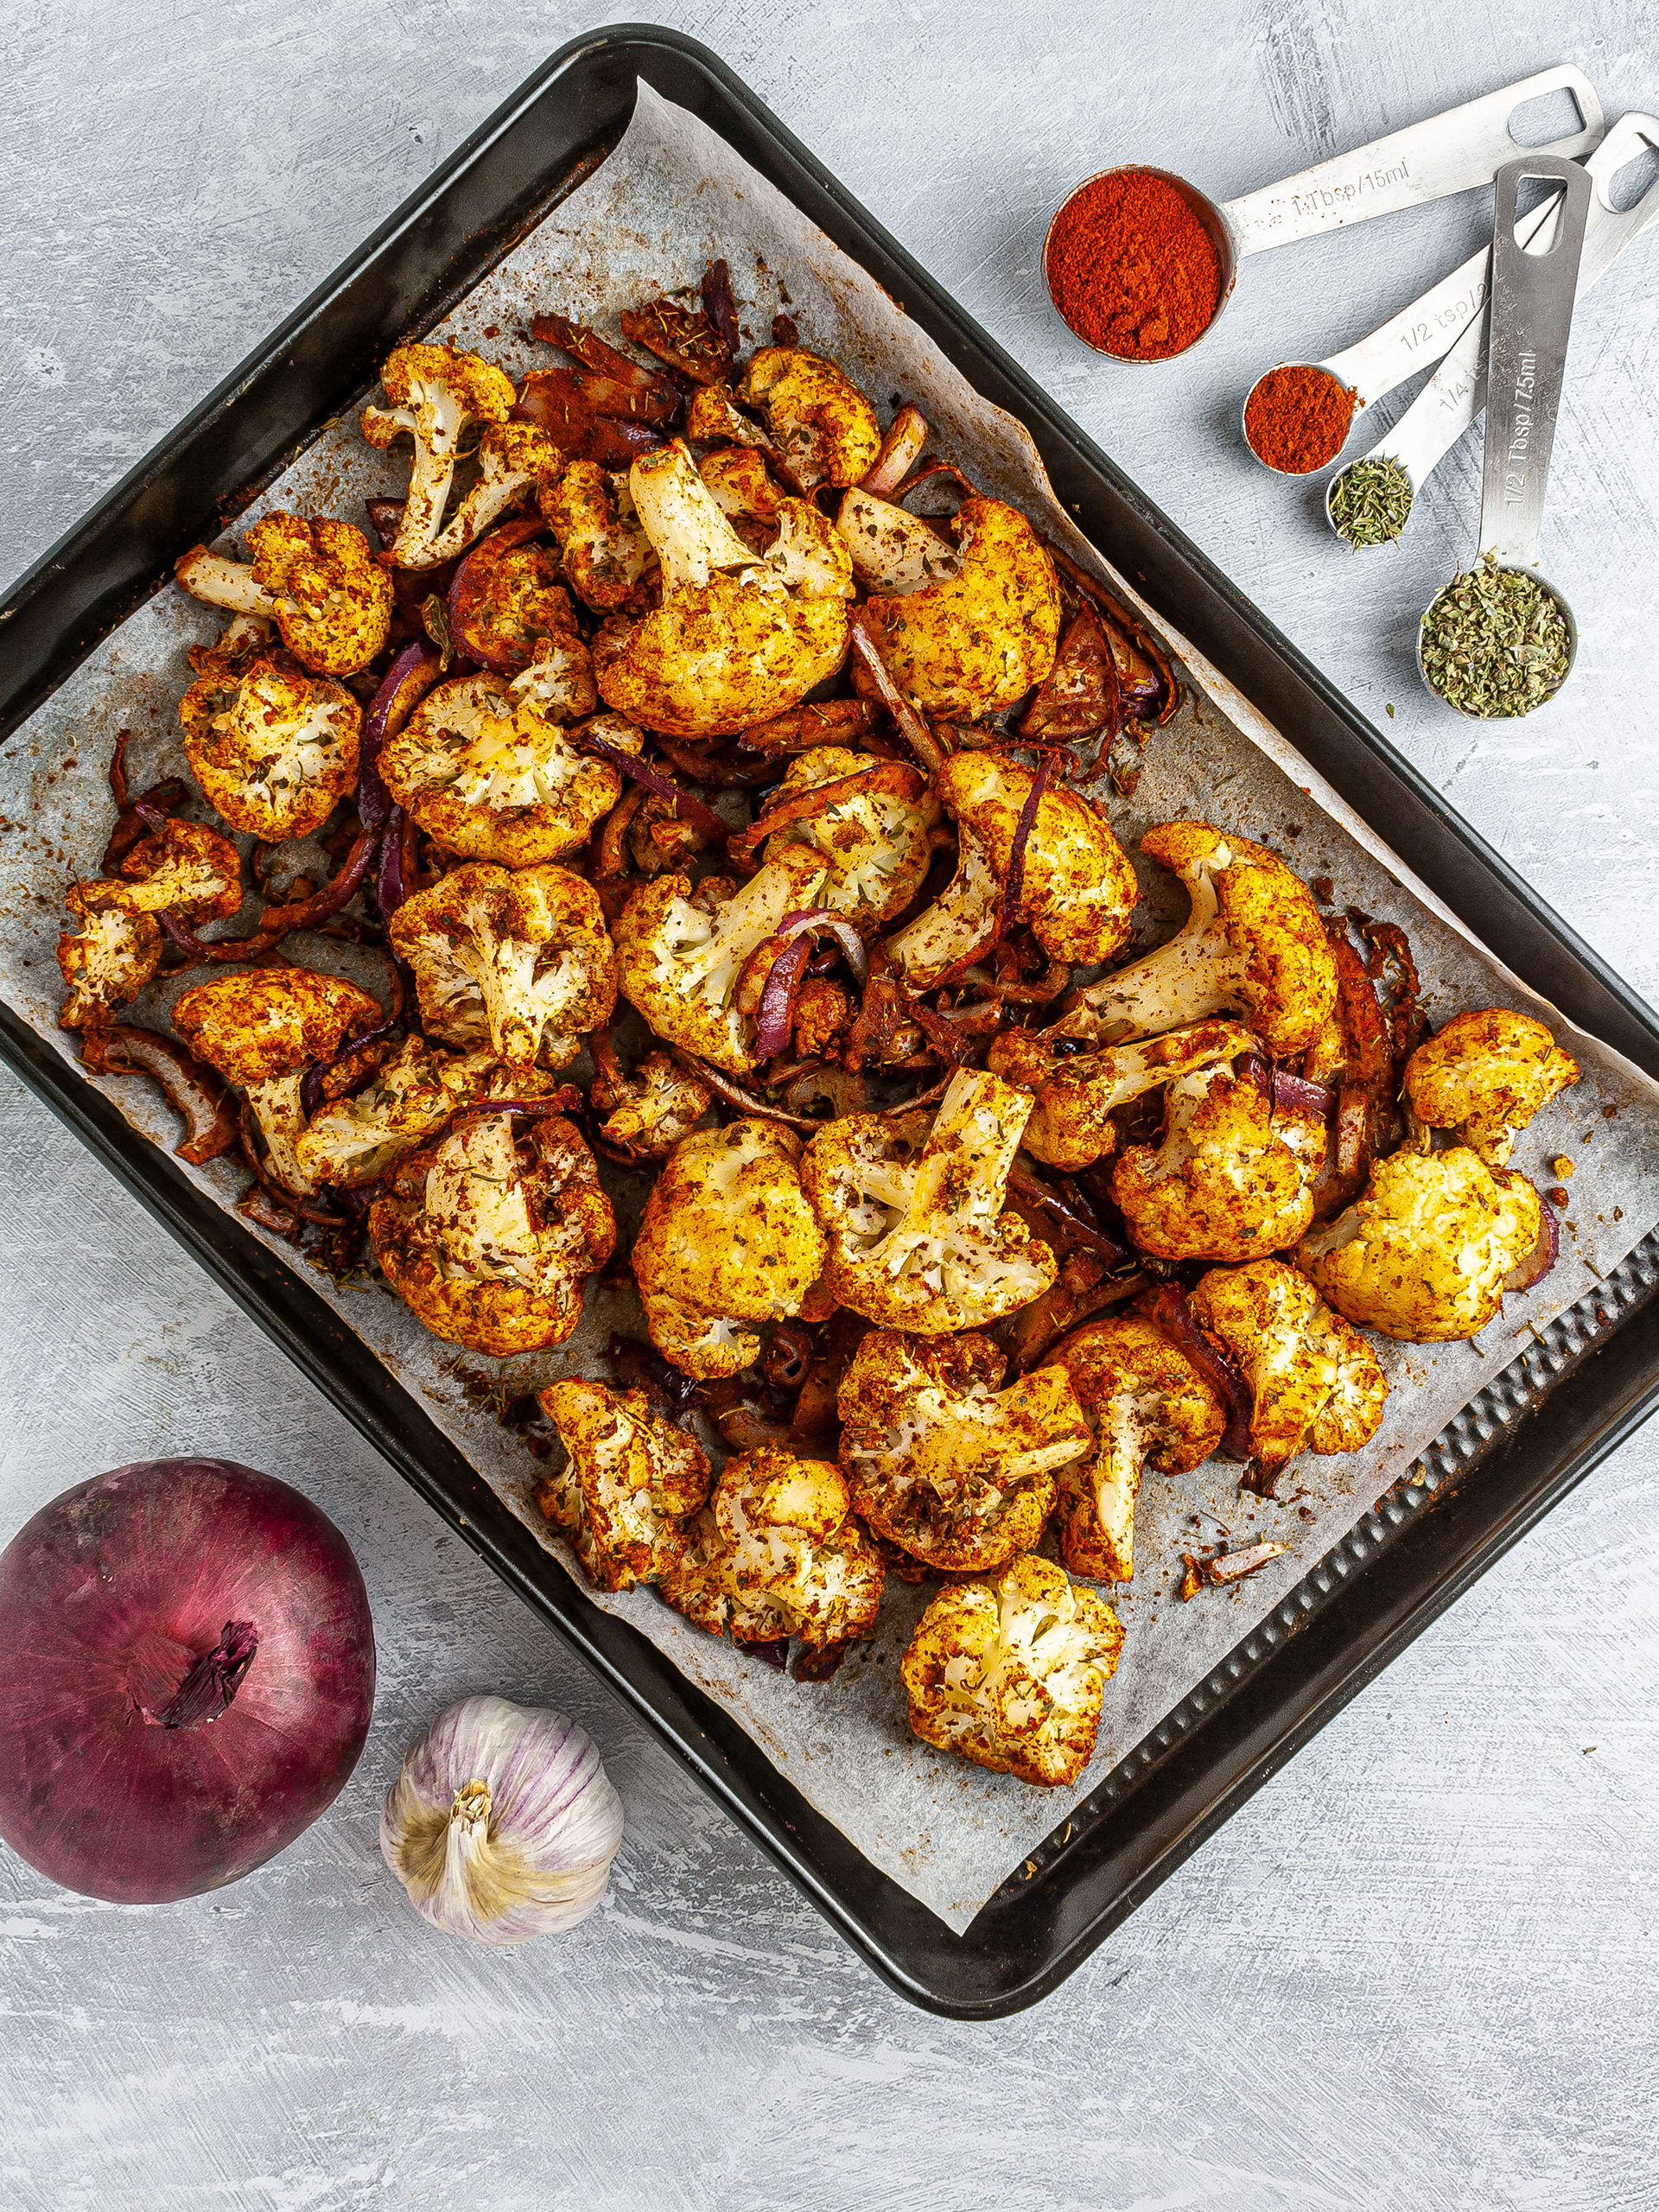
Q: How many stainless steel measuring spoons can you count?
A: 4